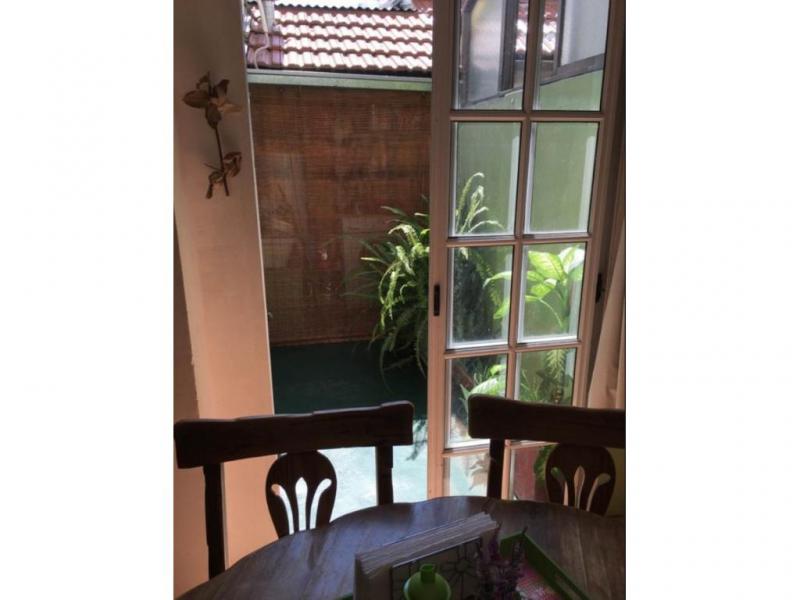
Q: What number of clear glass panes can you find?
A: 10